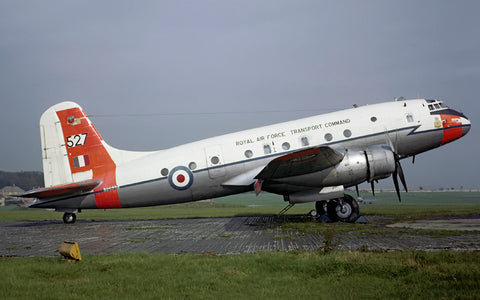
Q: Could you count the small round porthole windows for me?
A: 8